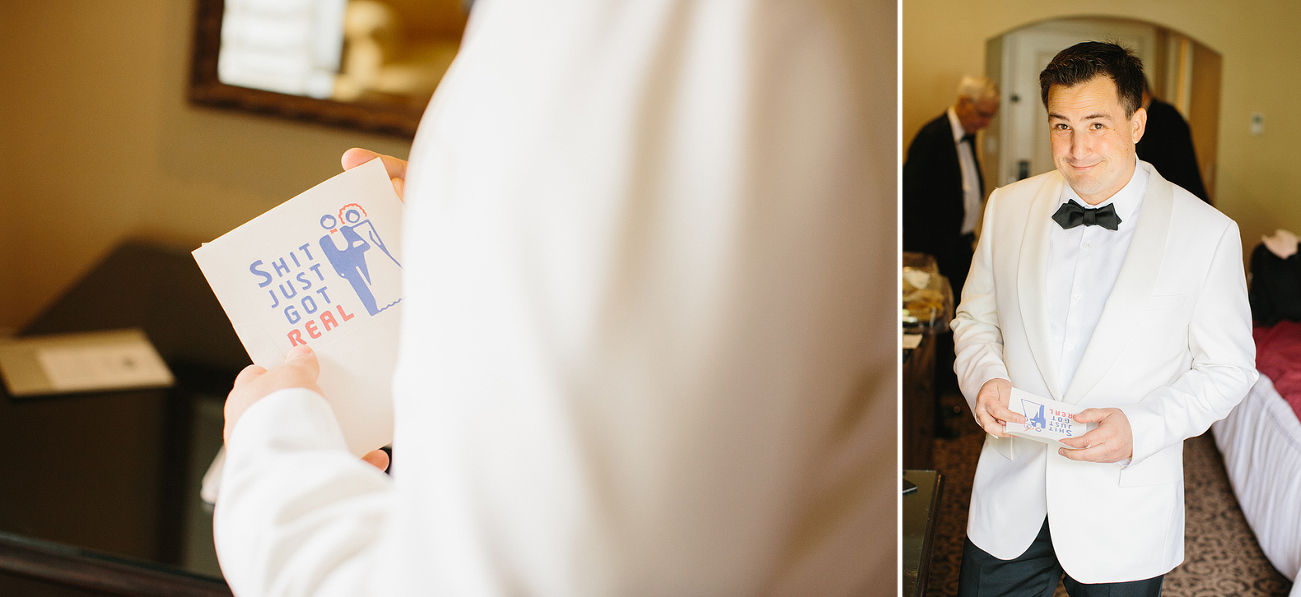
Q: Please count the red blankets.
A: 1